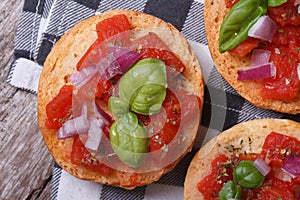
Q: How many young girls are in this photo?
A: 0